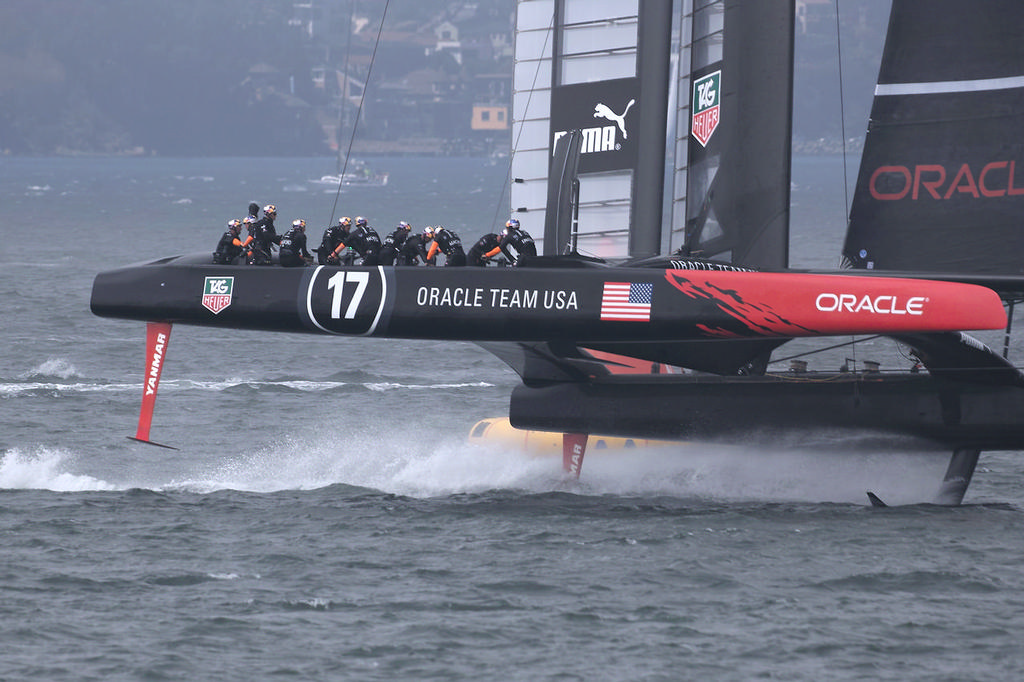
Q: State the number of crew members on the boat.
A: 11